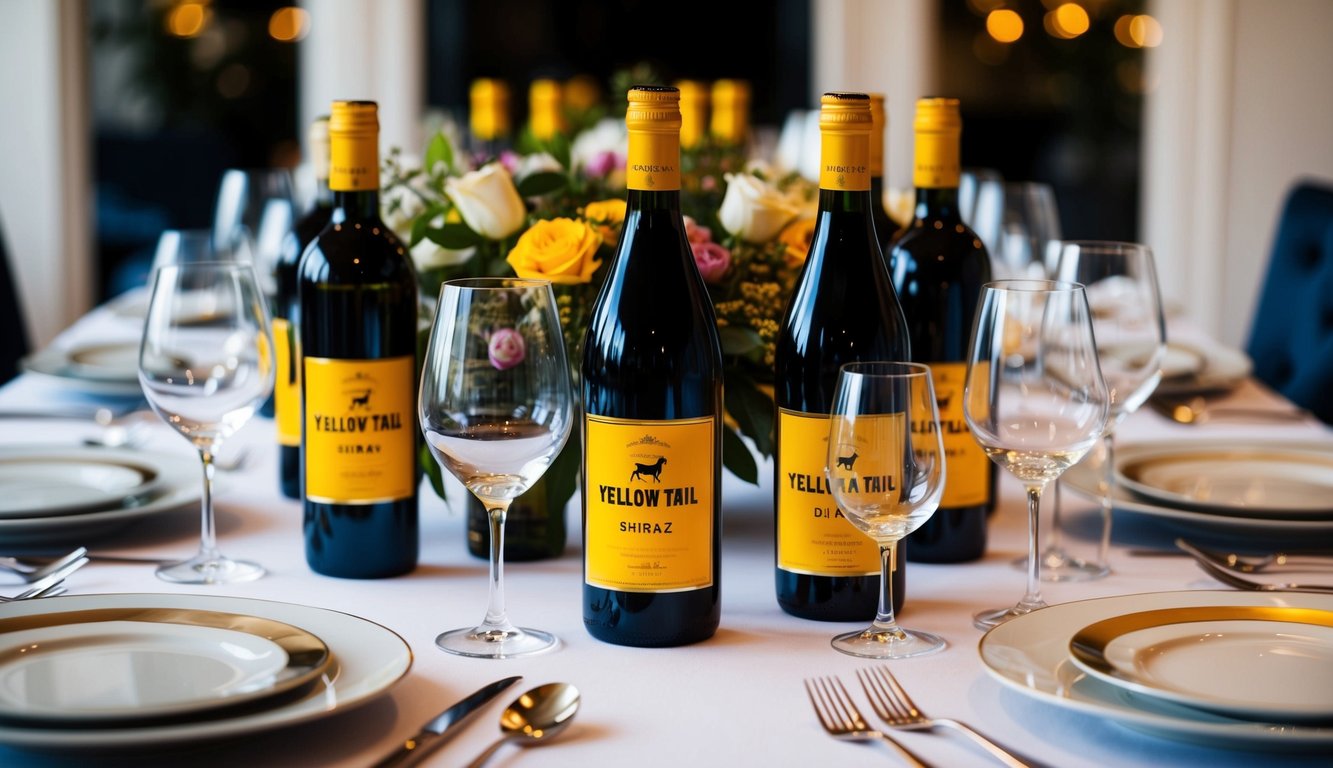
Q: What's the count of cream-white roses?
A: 2